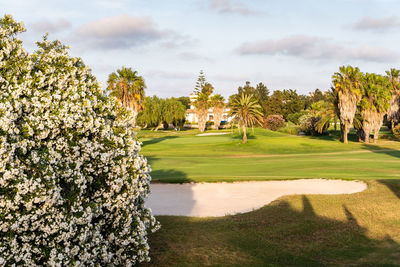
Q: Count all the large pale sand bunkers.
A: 1